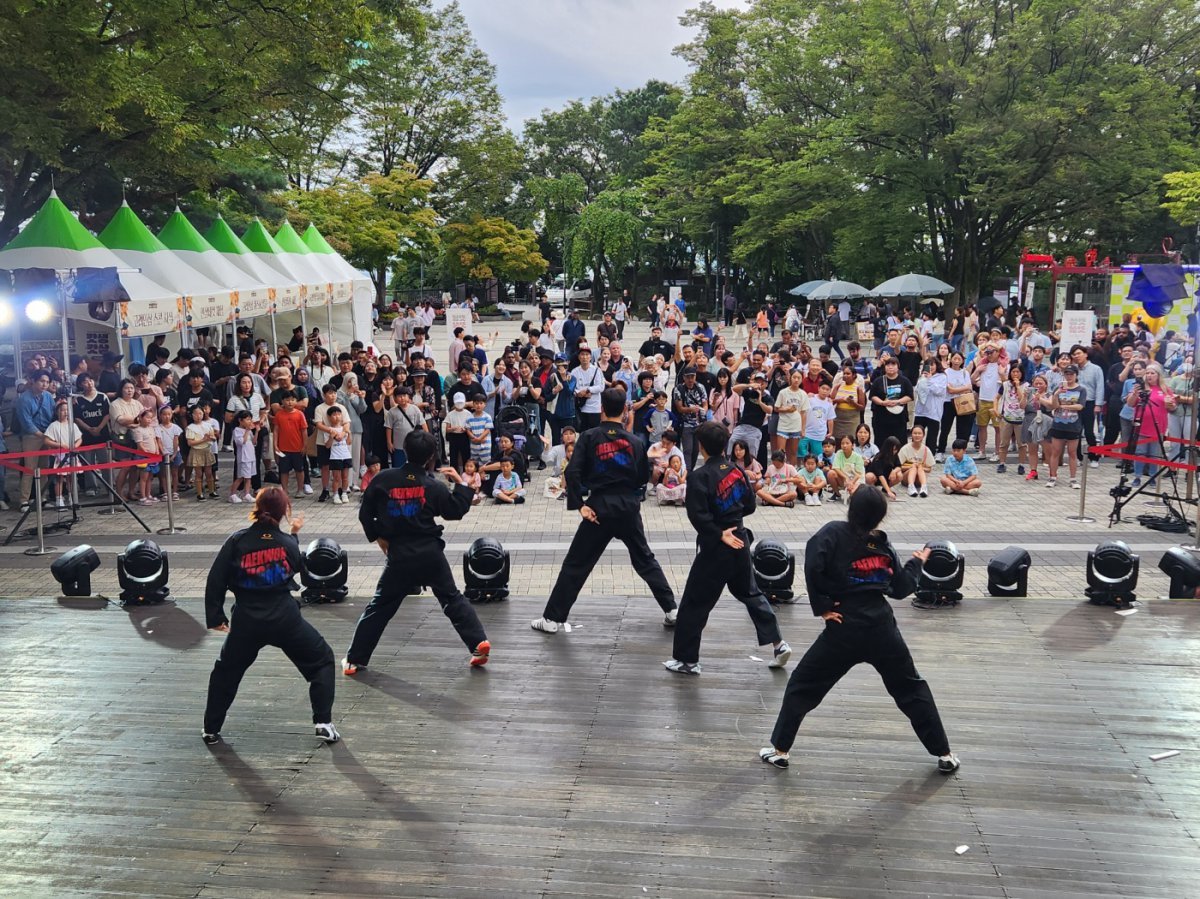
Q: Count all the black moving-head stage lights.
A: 9